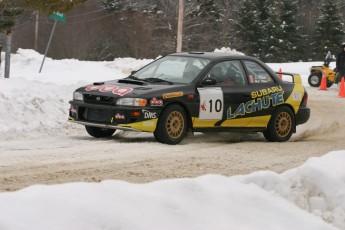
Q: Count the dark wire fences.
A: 0